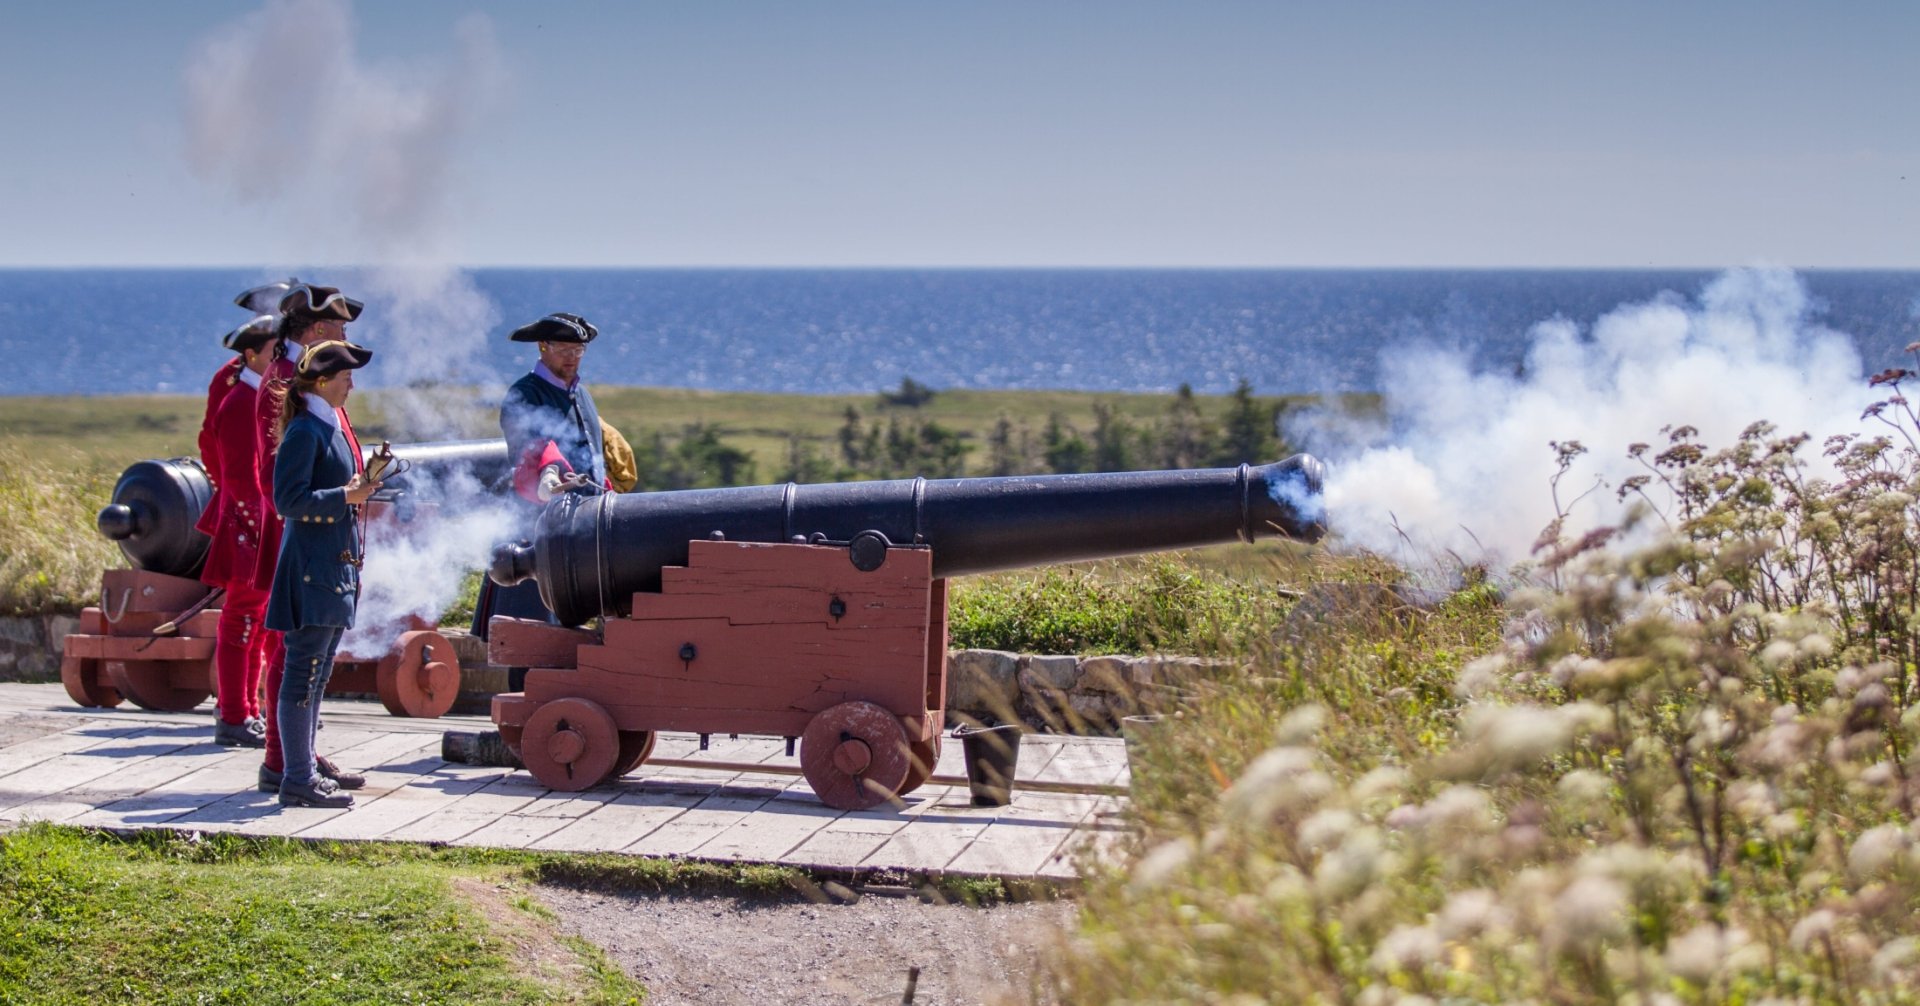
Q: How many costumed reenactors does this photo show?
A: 5